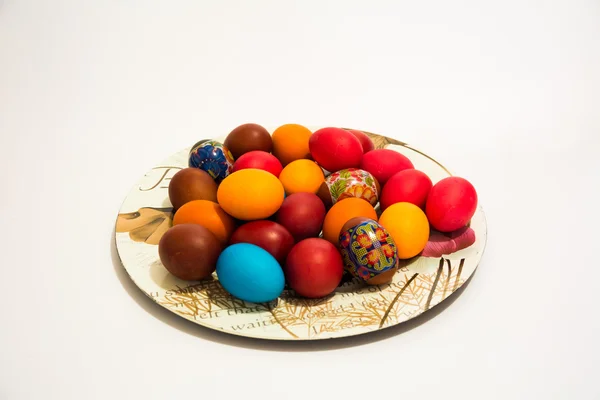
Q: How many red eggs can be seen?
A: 9